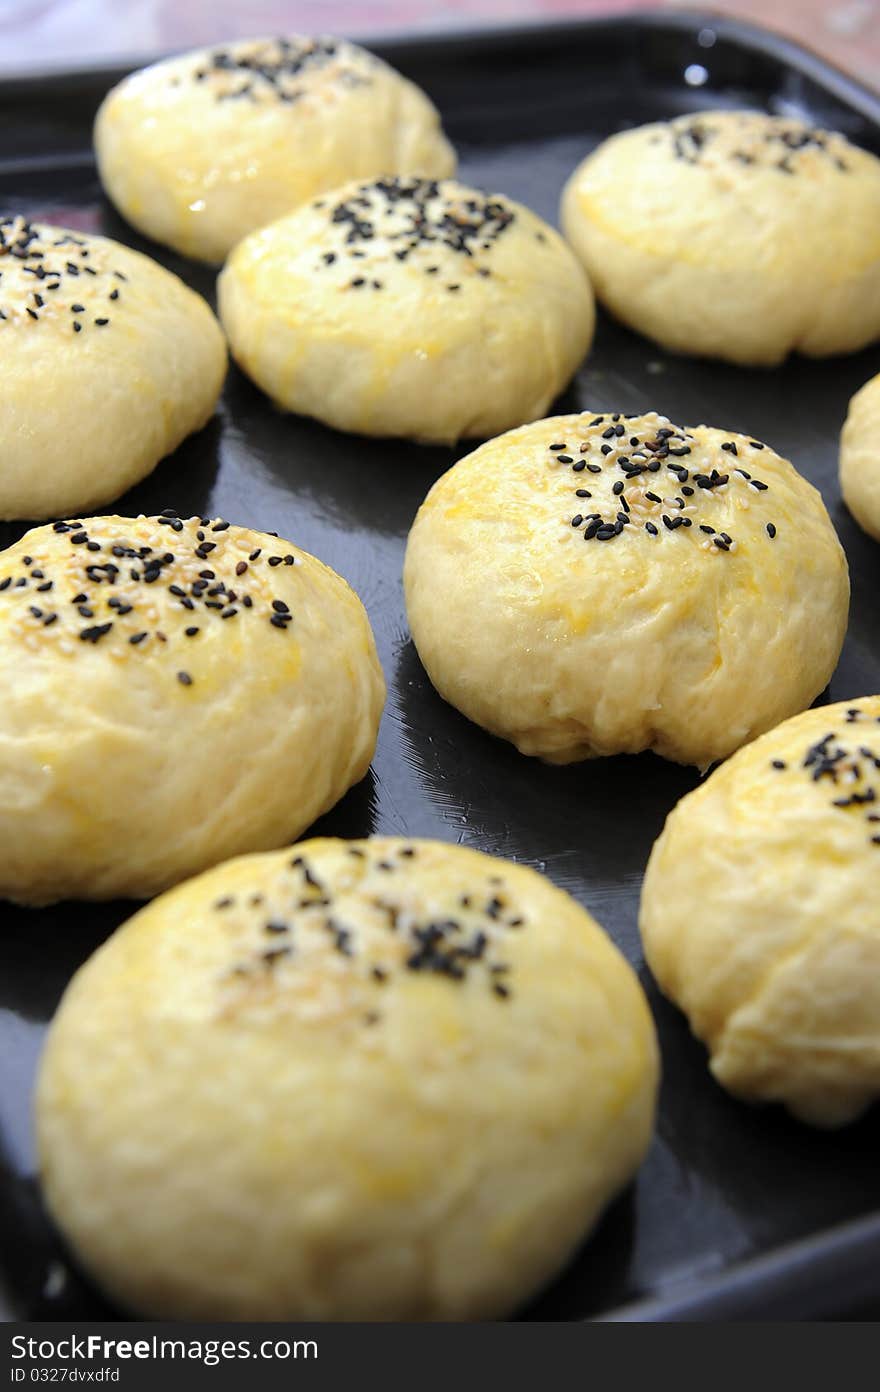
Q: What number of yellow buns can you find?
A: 9